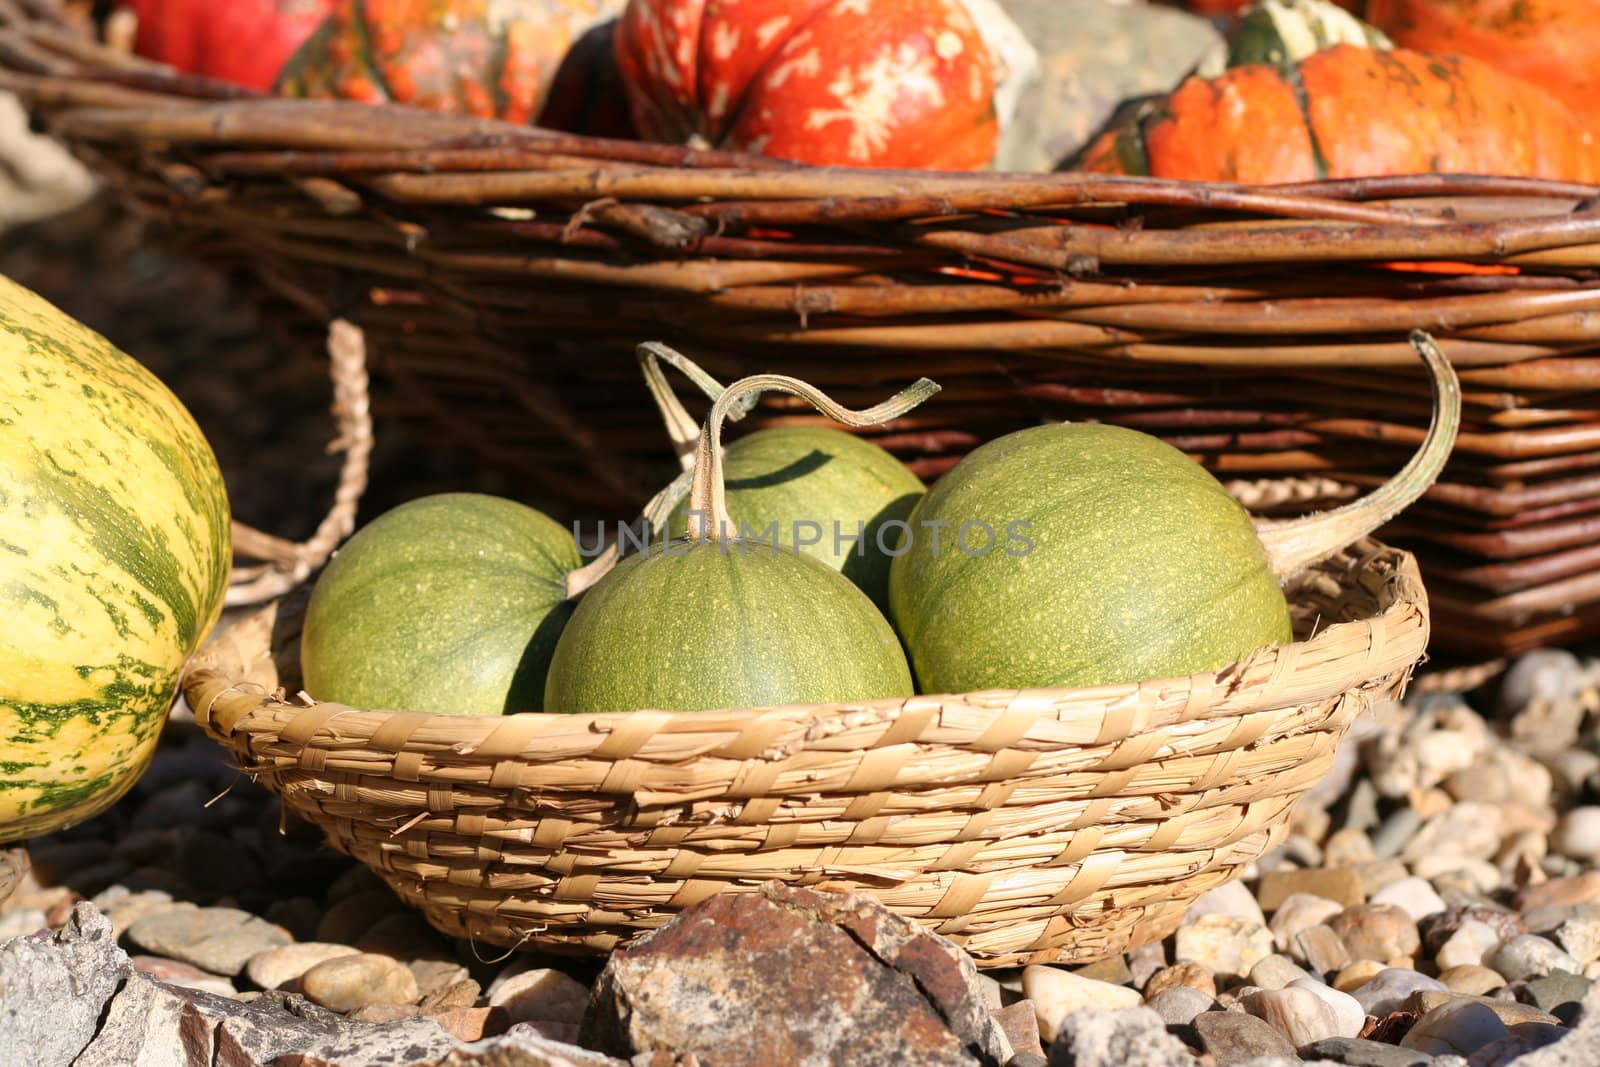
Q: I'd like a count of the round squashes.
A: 4